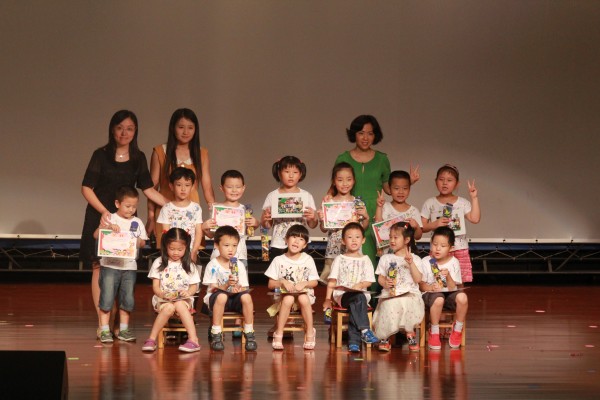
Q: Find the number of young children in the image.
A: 13